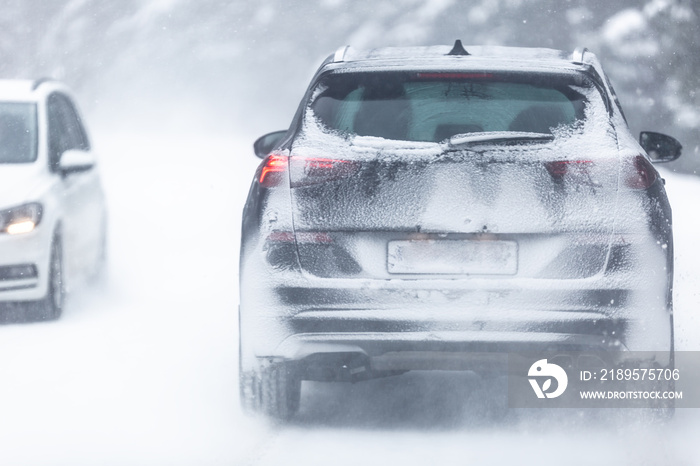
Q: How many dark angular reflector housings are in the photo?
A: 2